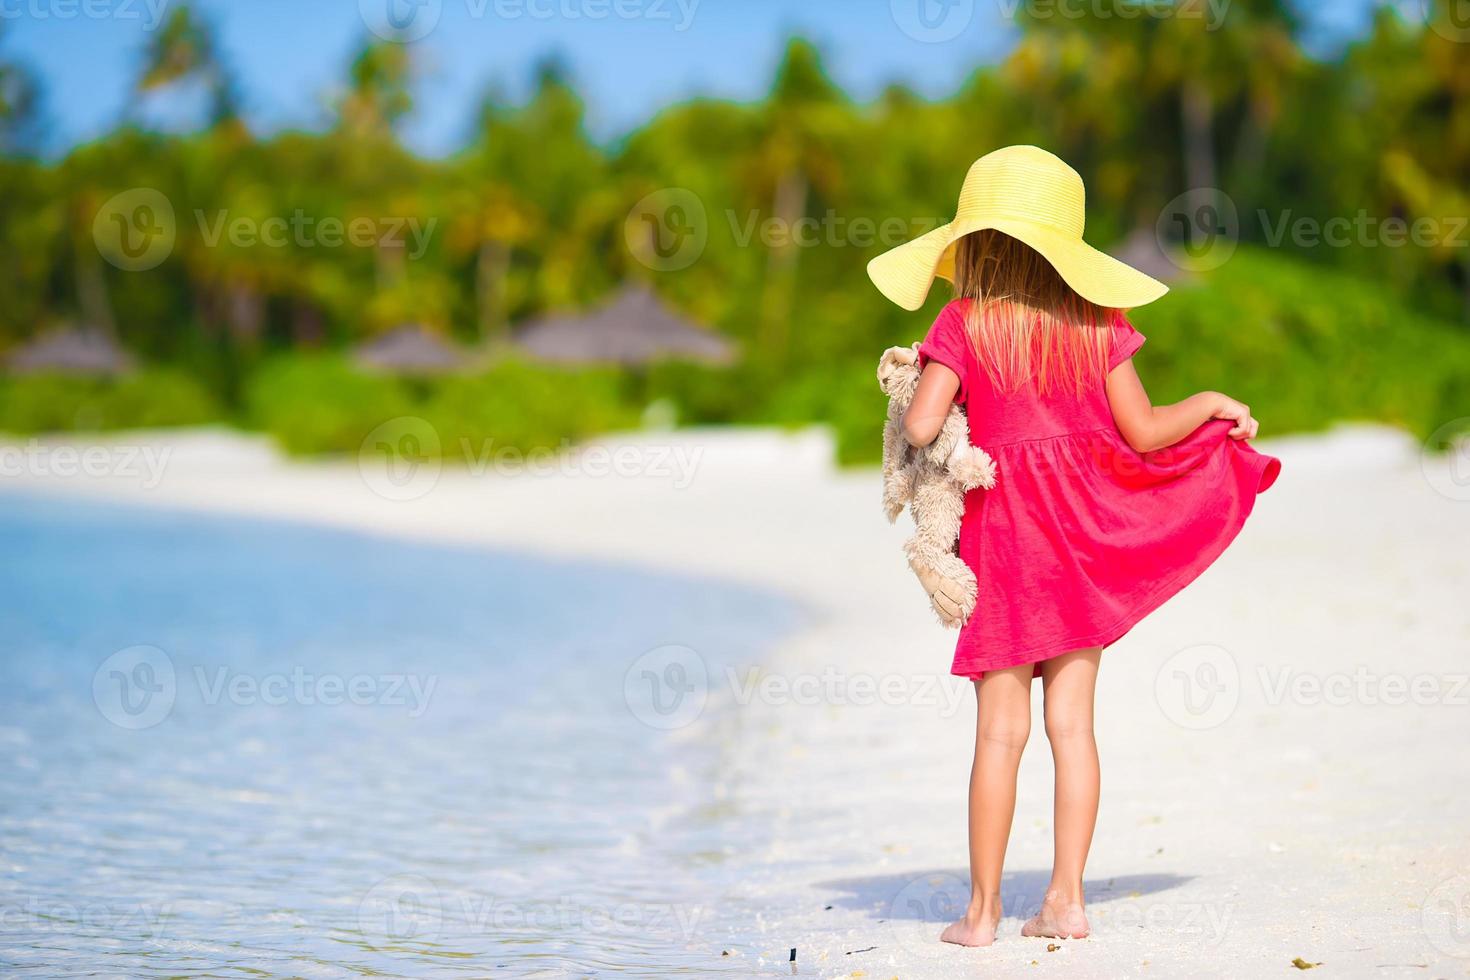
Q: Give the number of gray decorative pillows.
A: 0